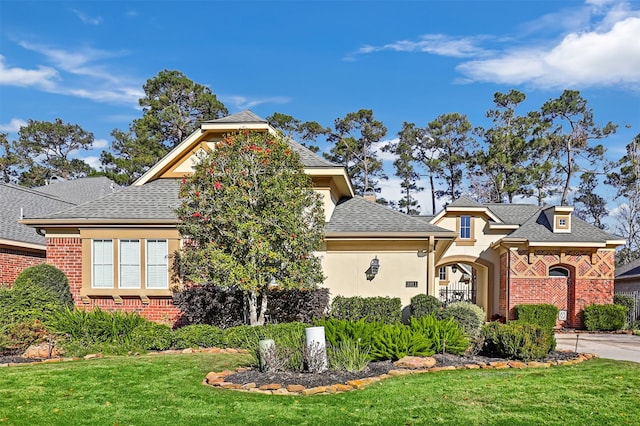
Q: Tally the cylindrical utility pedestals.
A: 2